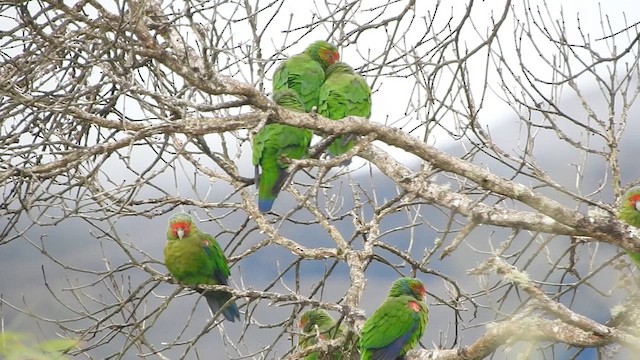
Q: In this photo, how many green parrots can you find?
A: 7